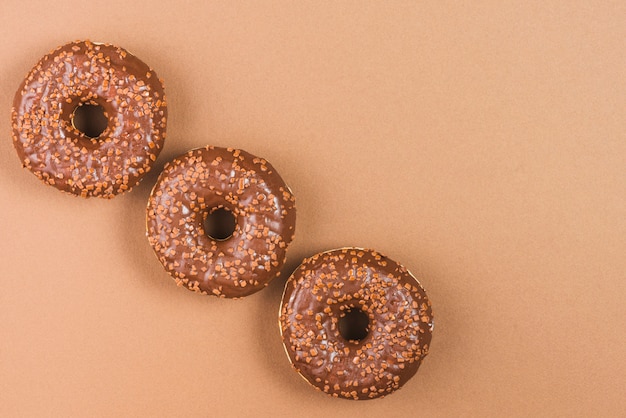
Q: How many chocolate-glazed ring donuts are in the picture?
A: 3